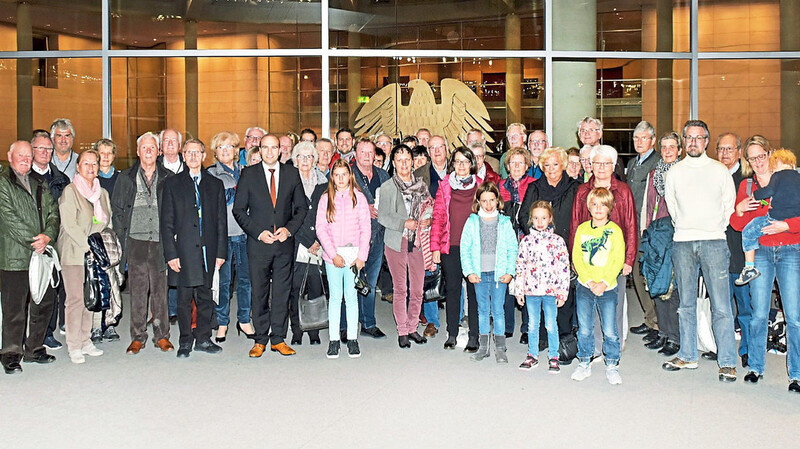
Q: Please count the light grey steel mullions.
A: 4